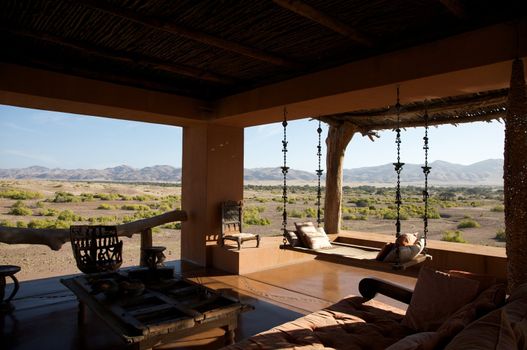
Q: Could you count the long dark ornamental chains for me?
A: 4